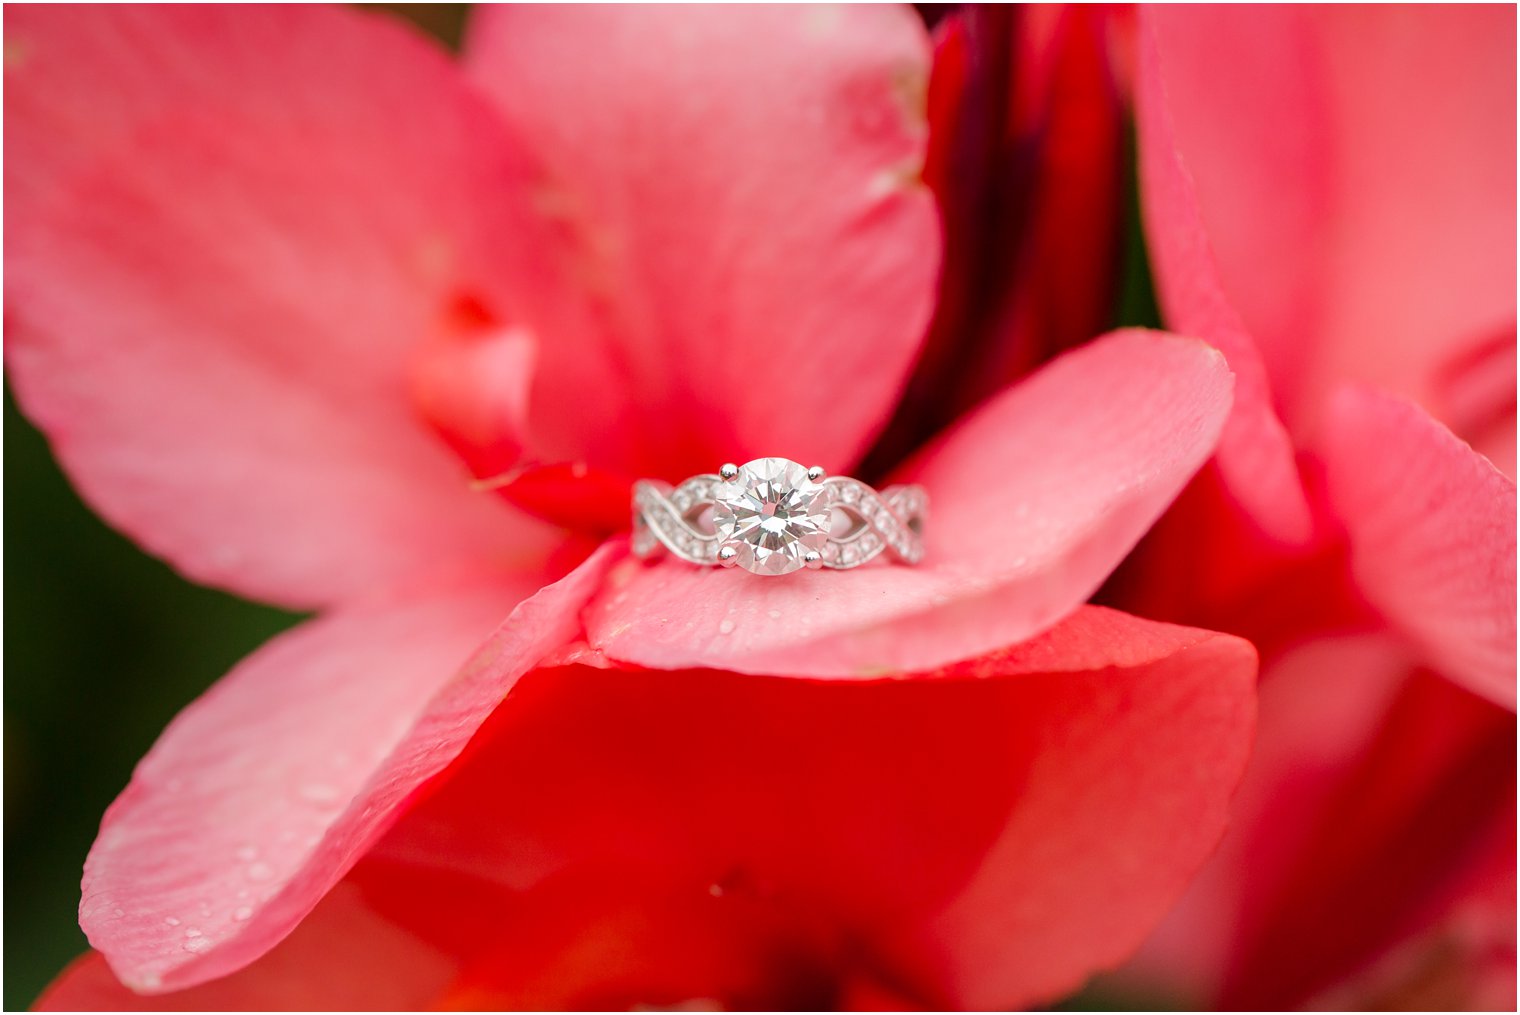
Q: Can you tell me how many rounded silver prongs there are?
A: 4